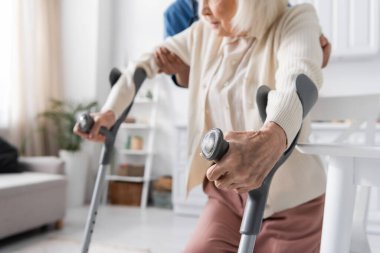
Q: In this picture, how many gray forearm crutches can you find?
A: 2